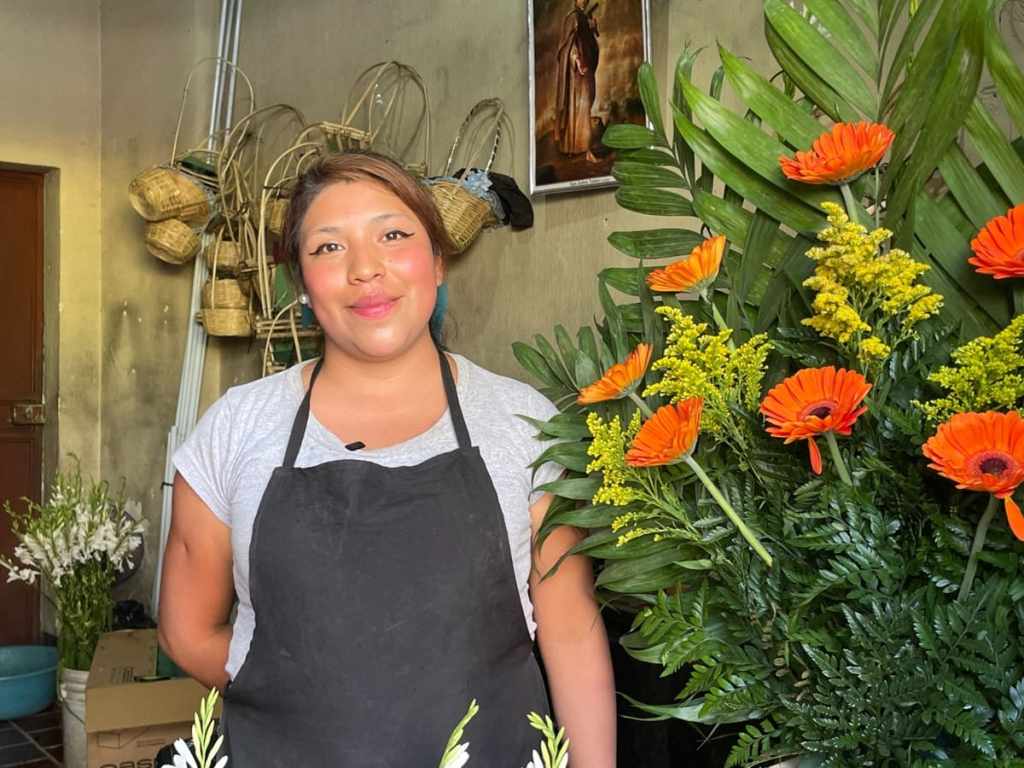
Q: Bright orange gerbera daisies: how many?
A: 7